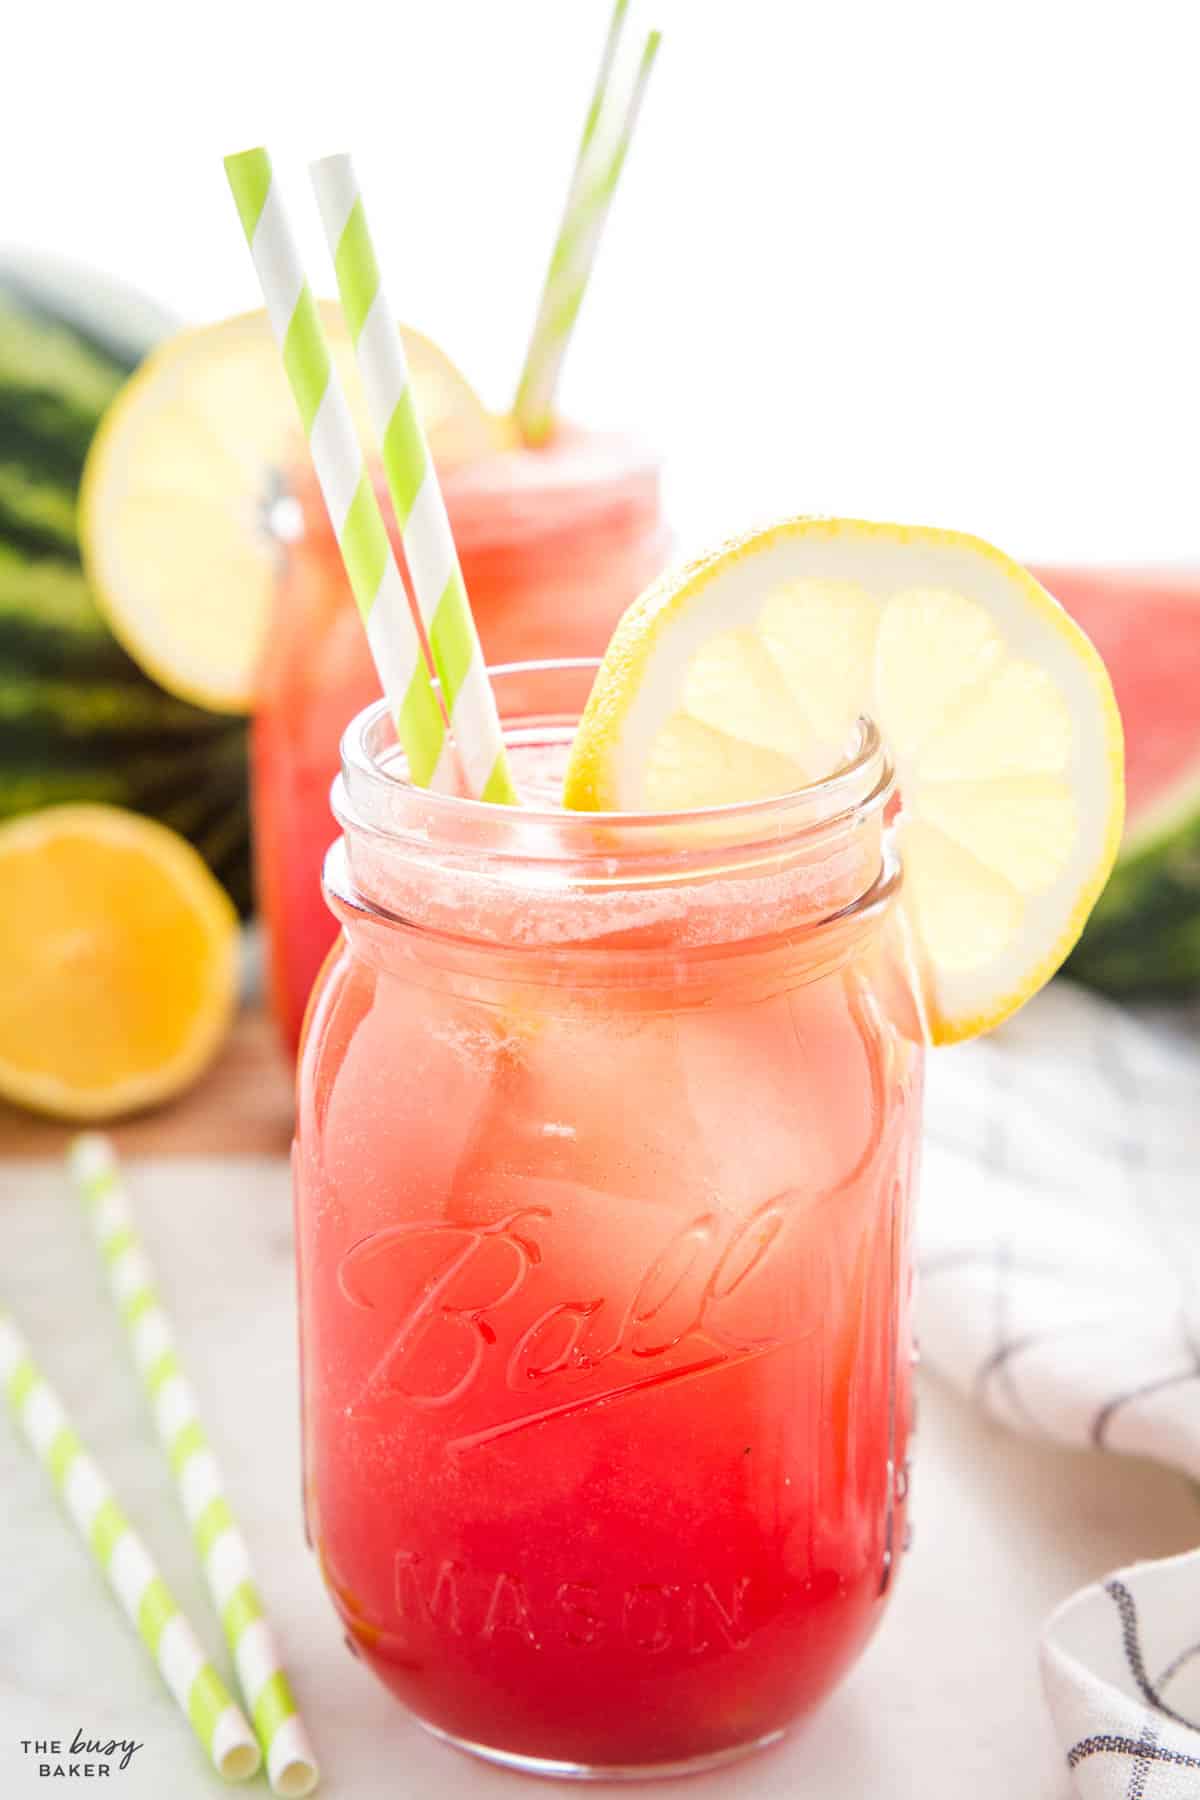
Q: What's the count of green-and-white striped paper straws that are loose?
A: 2